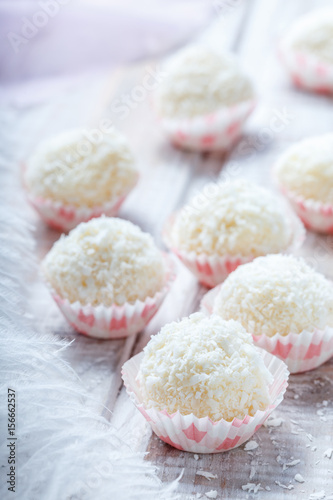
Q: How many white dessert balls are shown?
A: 8